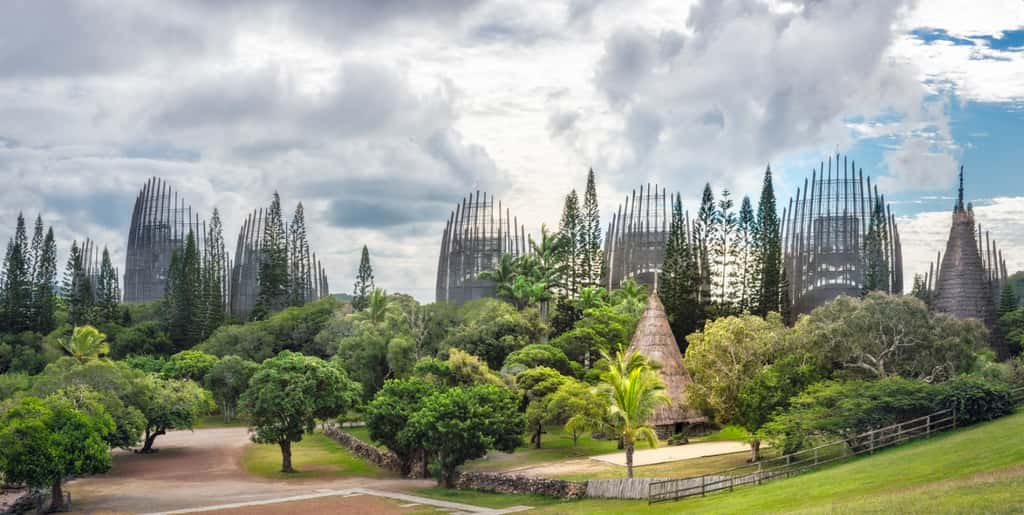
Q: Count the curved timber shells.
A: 7